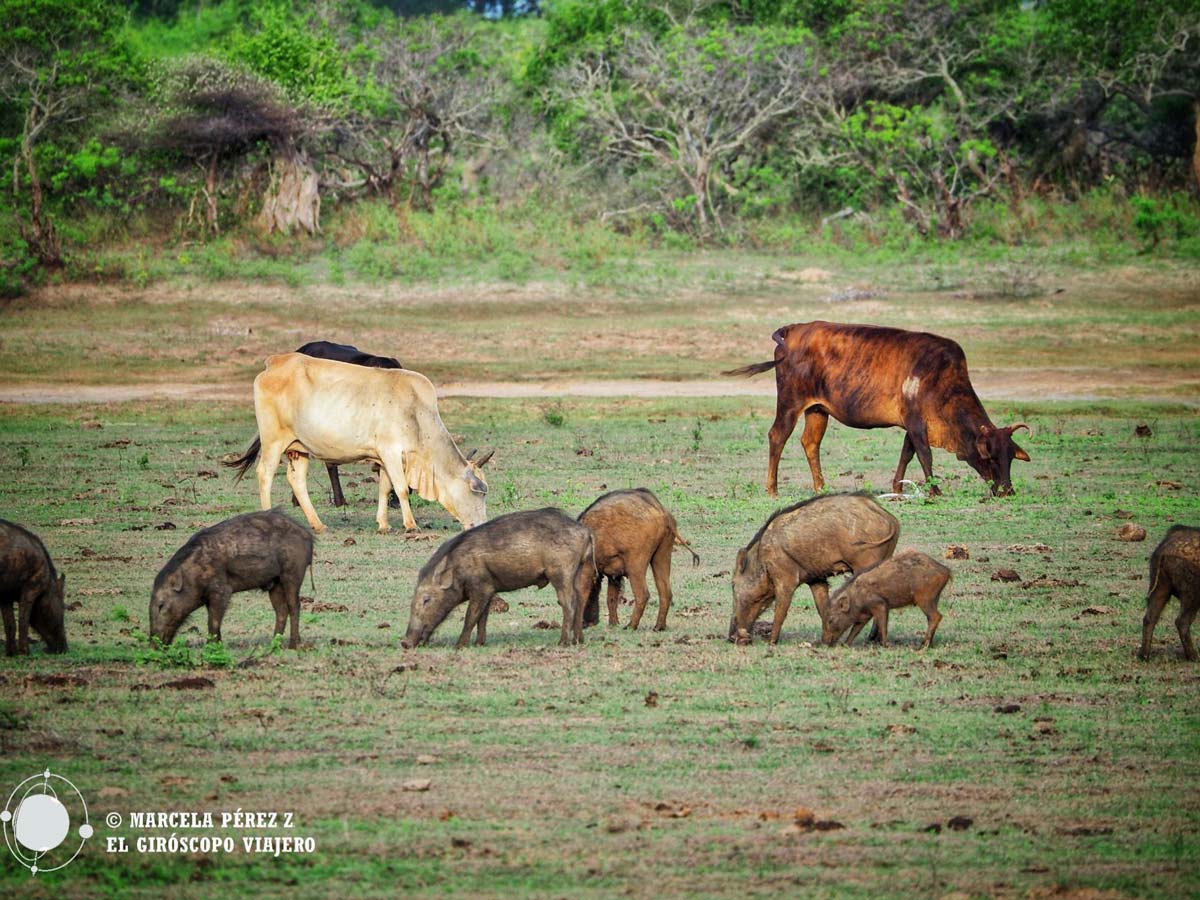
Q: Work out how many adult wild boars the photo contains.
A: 6